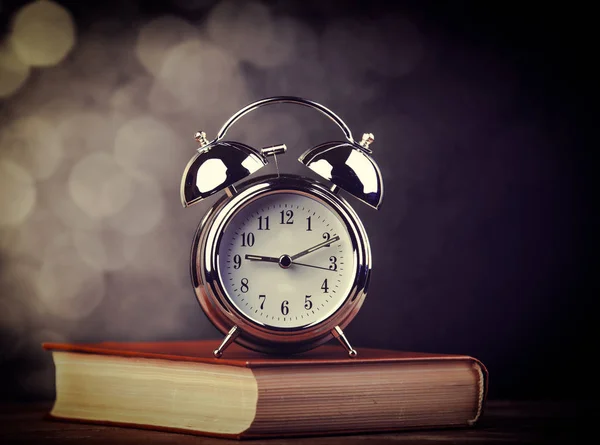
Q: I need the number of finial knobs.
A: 2